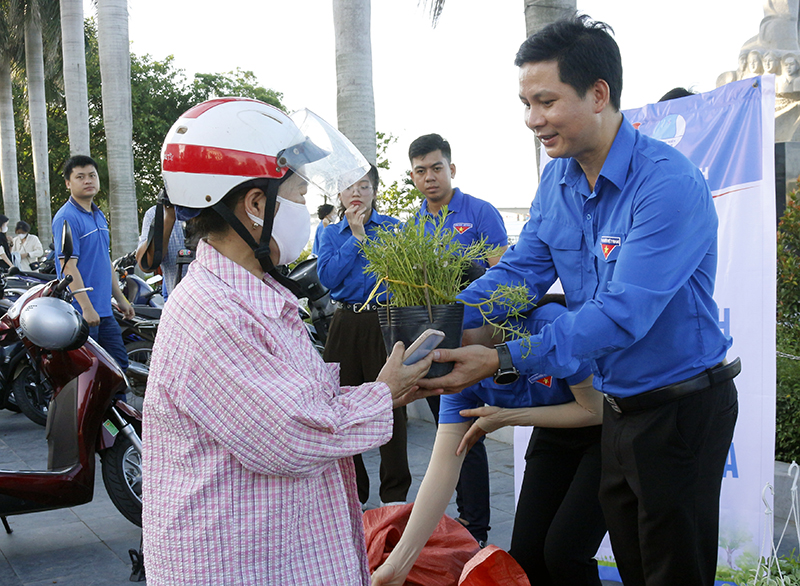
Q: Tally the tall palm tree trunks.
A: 6